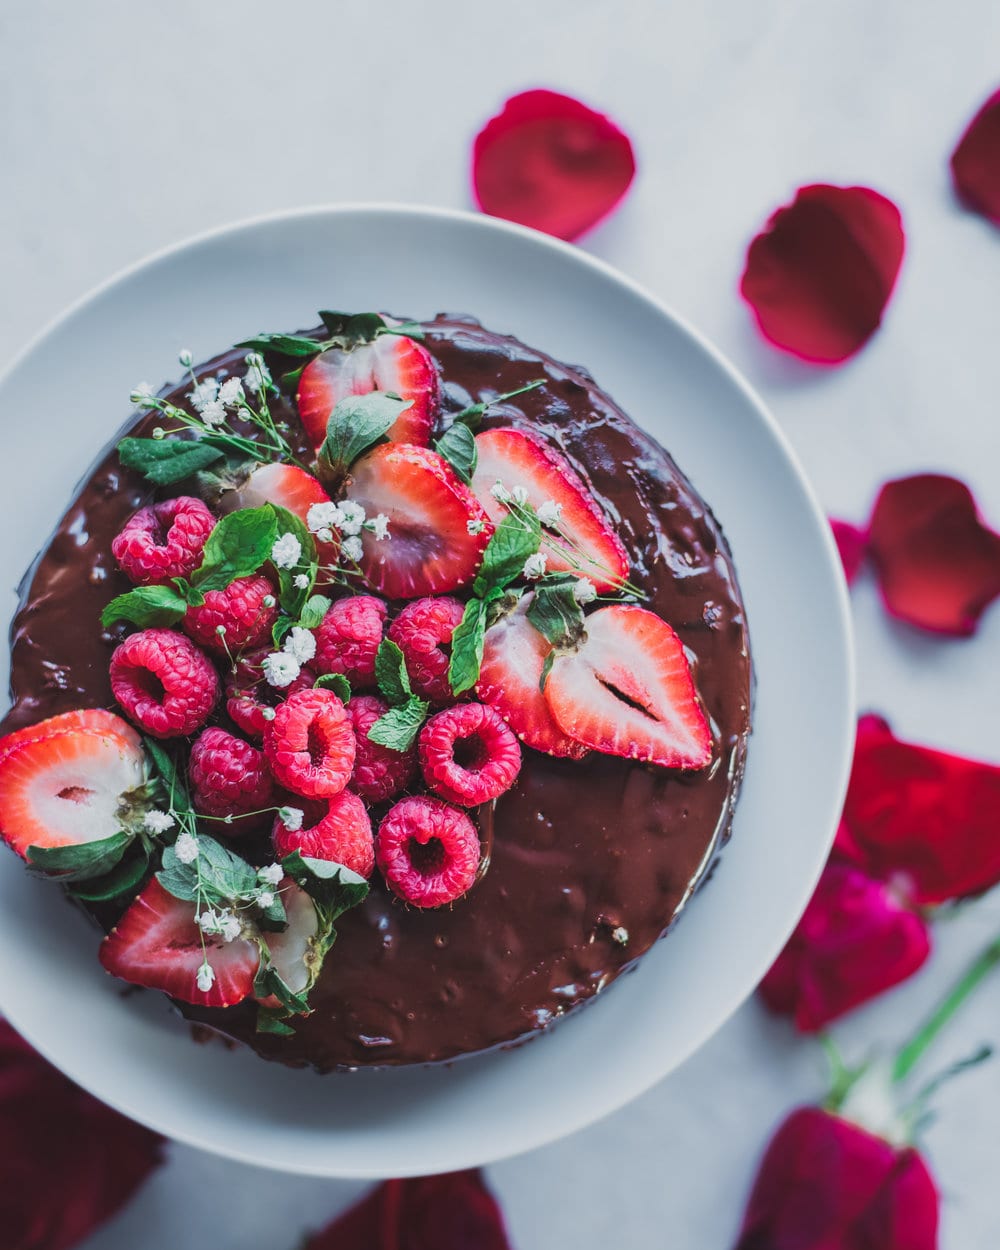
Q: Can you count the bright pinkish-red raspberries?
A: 12